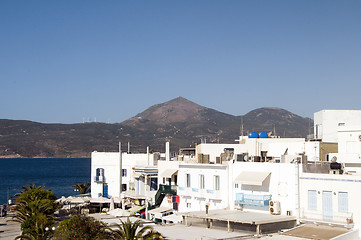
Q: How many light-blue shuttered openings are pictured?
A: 3